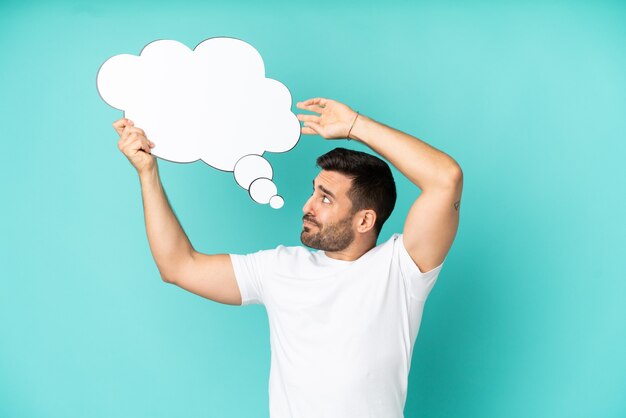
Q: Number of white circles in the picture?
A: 3